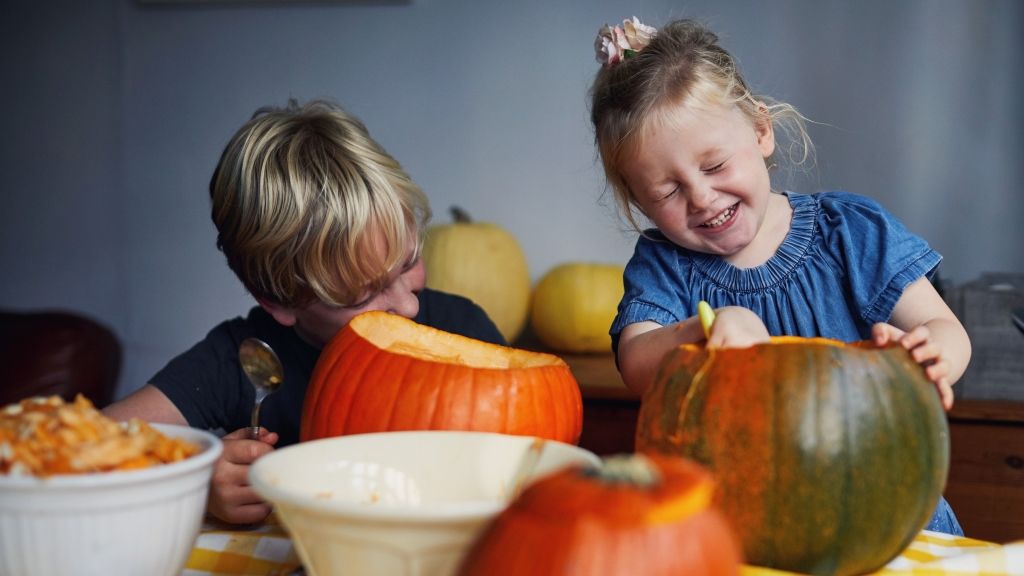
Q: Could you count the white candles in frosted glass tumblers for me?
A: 0